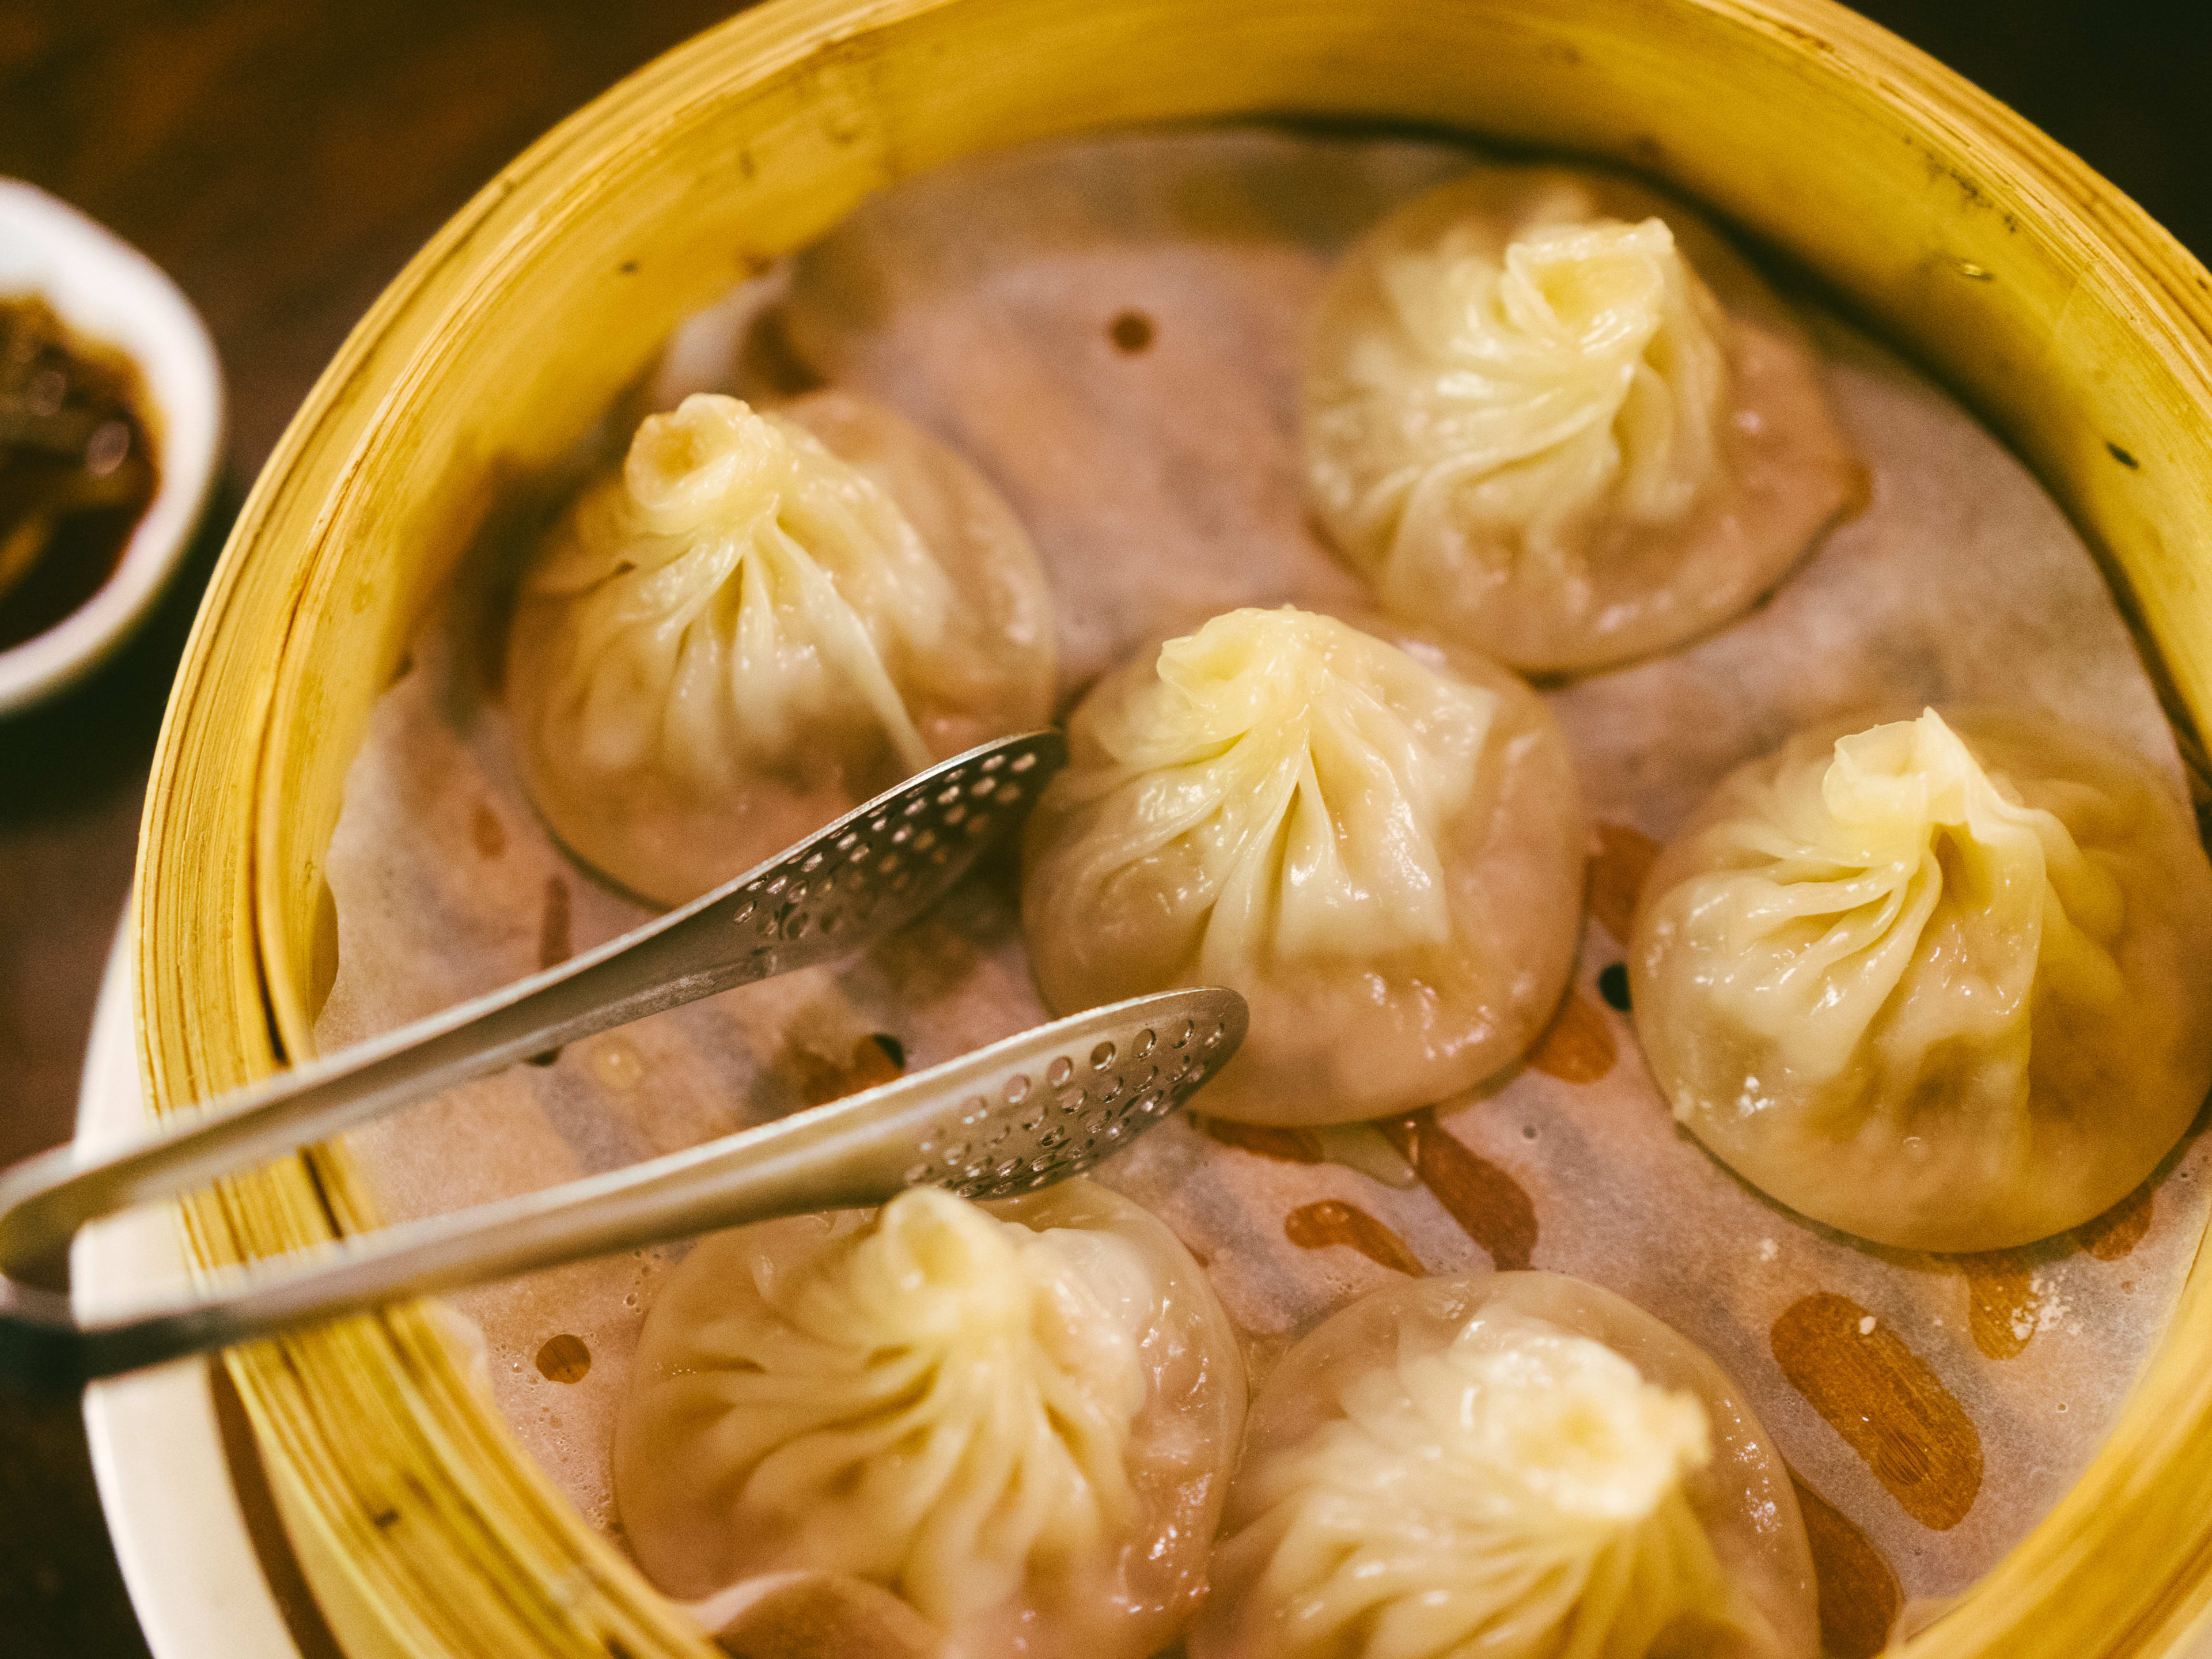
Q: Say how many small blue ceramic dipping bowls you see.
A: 0